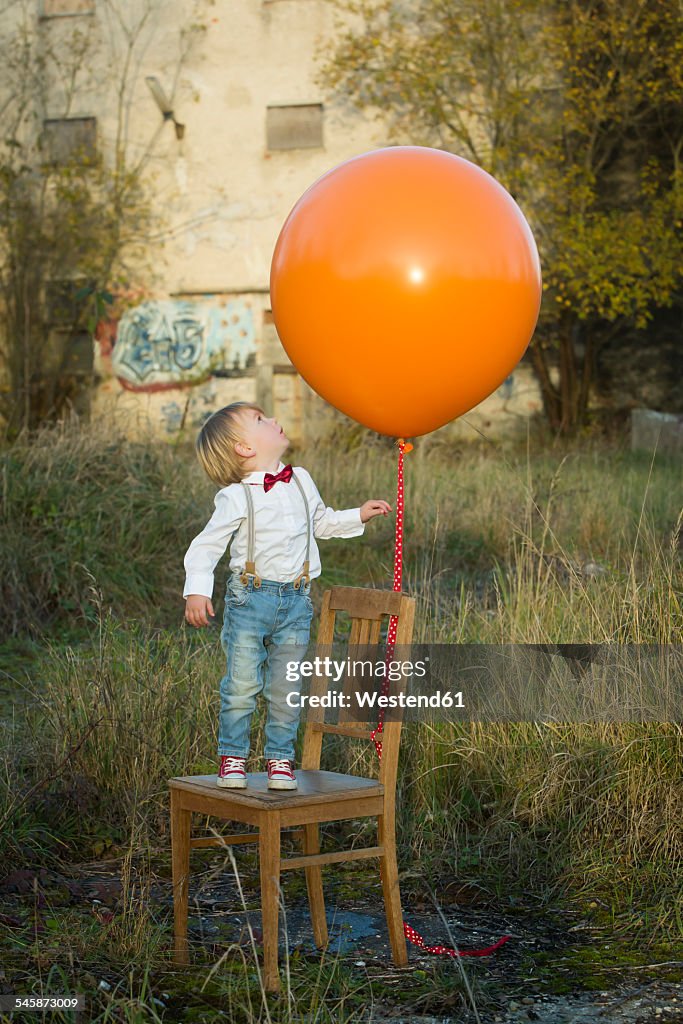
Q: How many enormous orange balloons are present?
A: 1